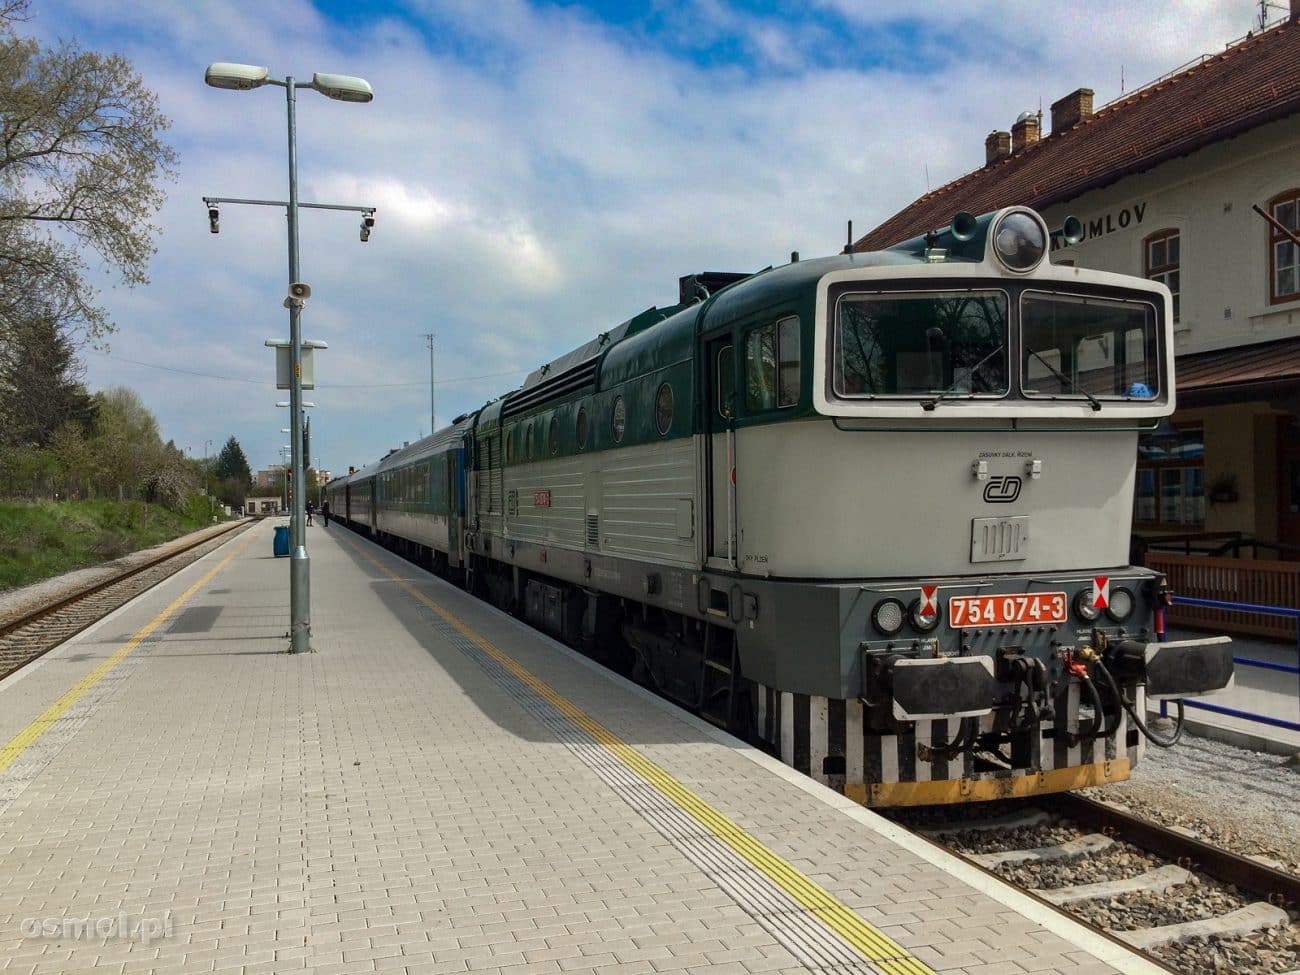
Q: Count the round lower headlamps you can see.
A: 4